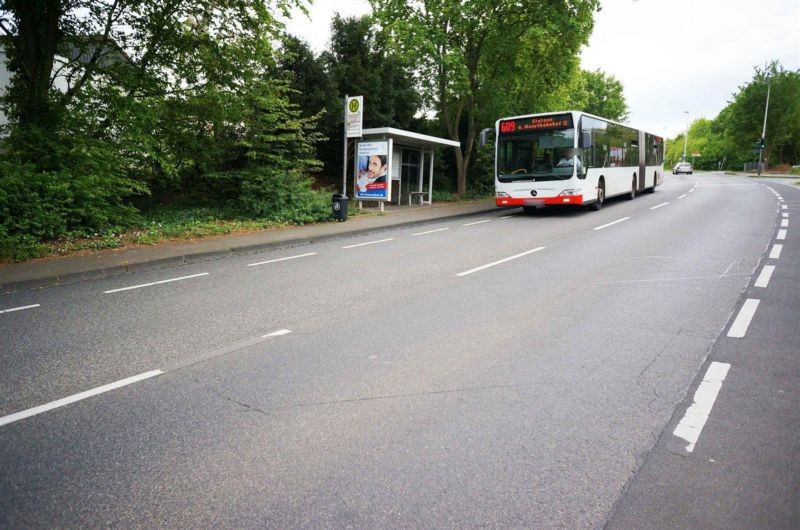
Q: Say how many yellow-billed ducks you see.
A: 0